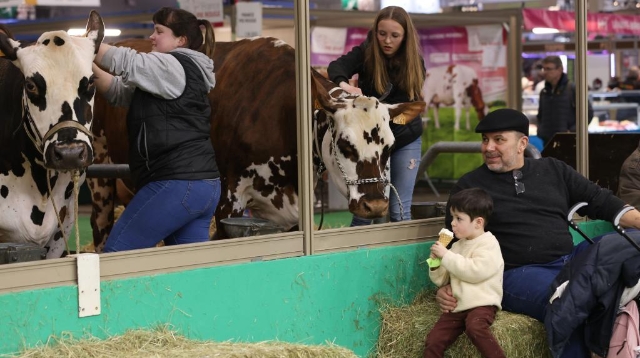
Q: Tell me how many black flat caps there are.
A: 1